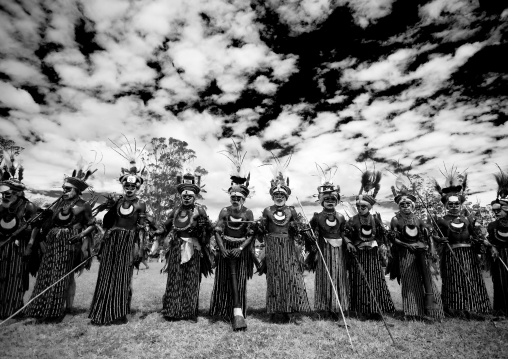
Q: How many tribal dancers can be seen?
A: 11